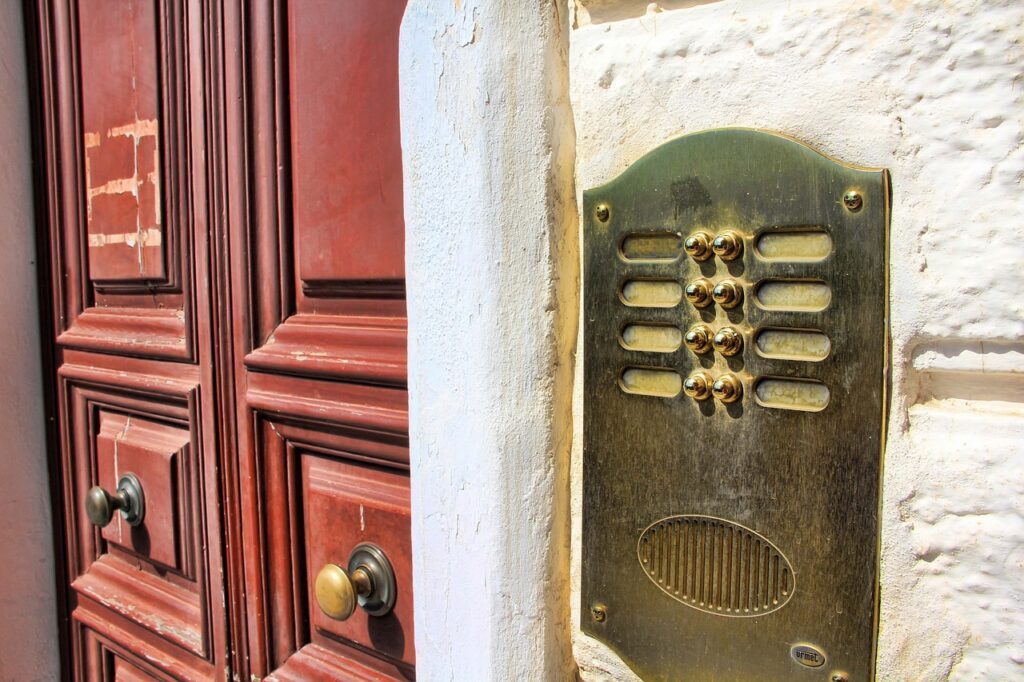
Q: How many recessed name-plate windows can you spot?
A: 8